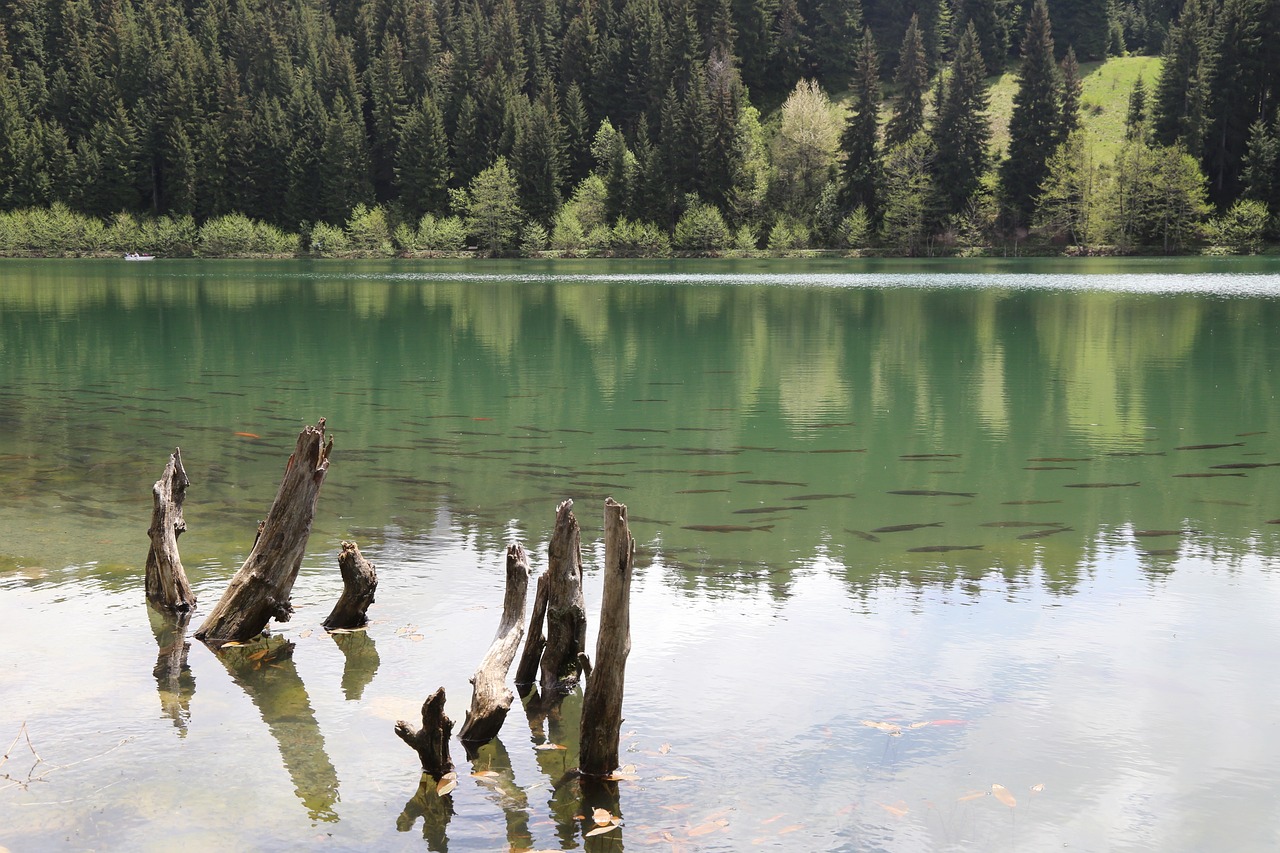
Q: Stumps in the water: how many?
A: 8